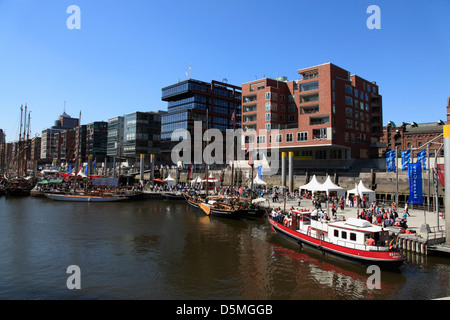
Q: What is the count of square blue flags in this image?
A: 3